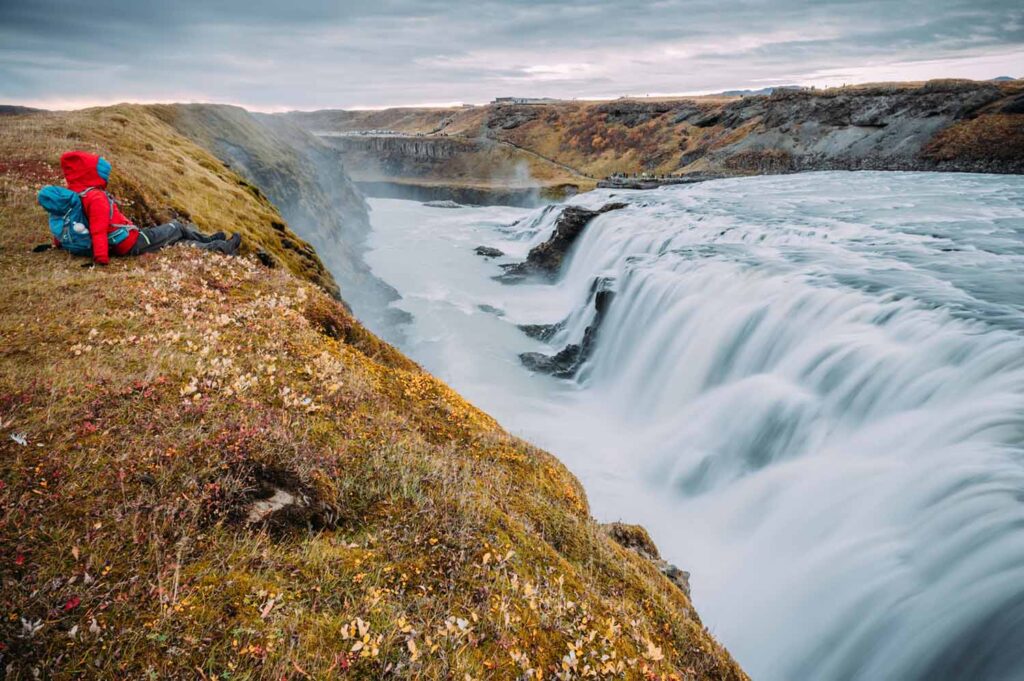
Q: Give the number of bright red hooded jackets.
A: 1